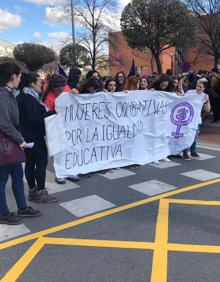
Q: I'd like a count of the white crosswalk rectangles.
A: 8